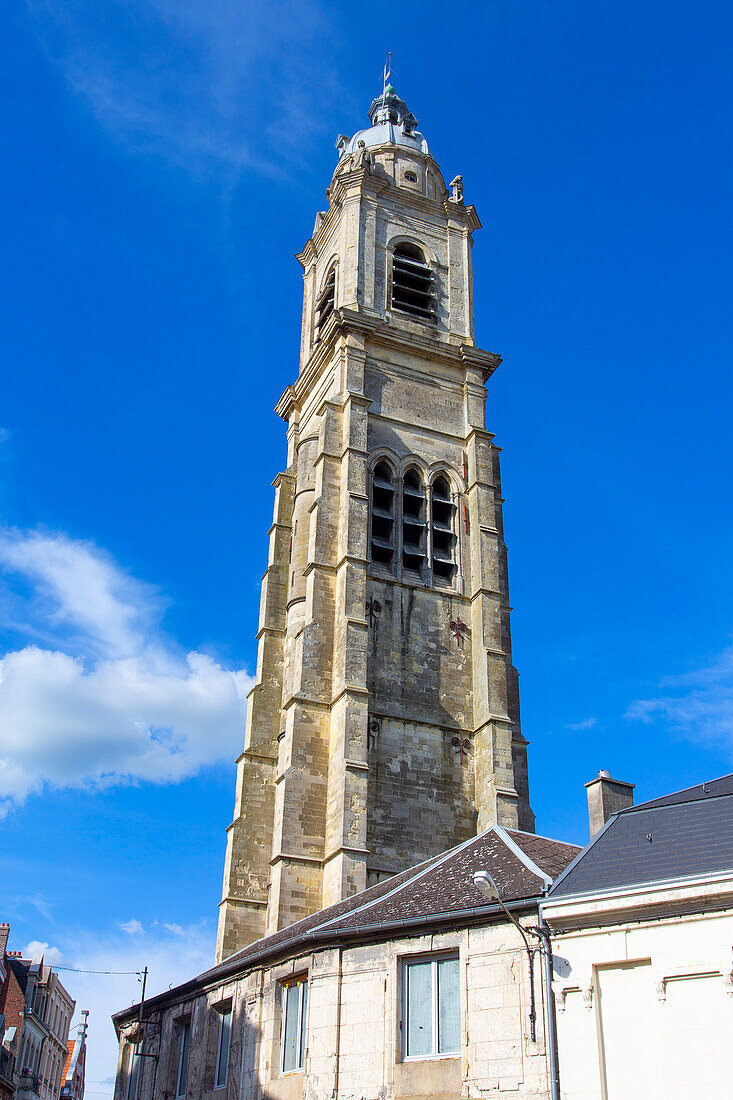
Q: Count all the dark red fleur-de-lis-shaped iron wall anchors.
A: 4